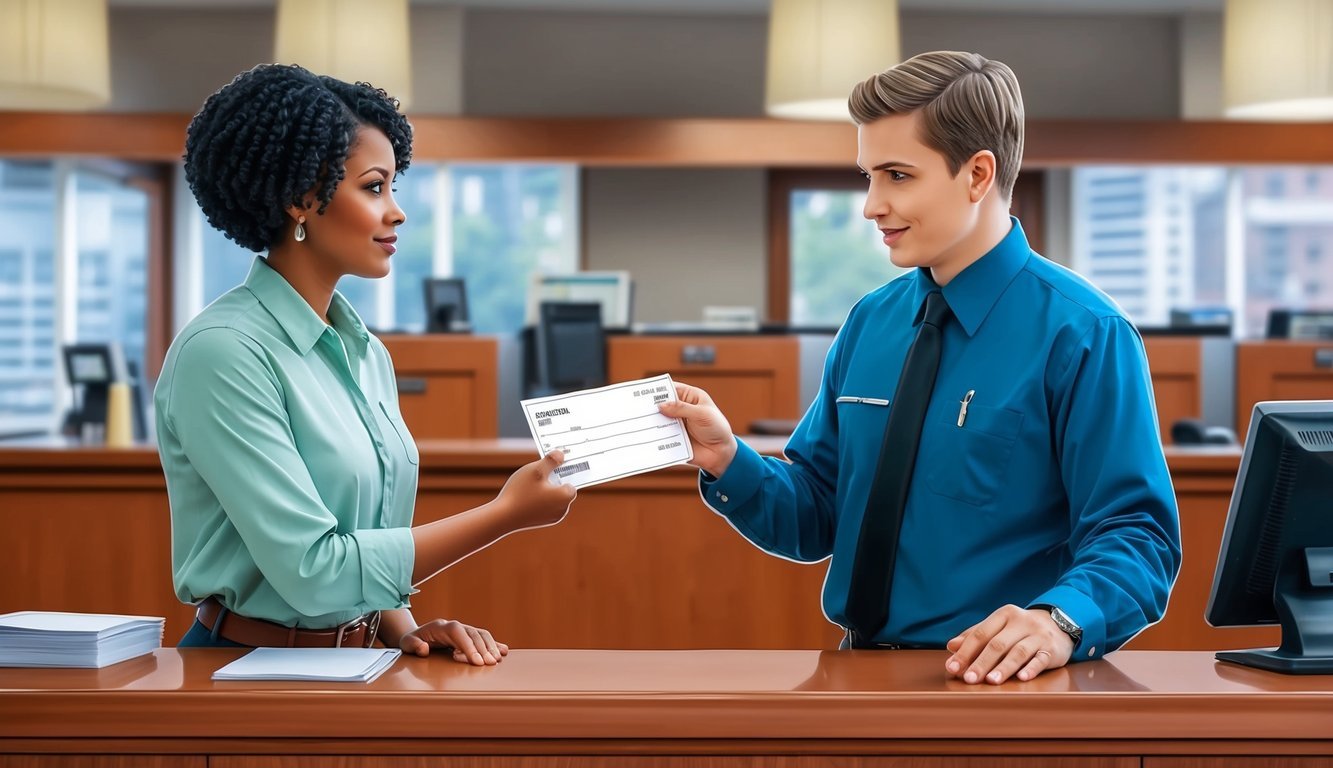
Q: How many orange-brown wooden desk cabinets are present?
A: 4